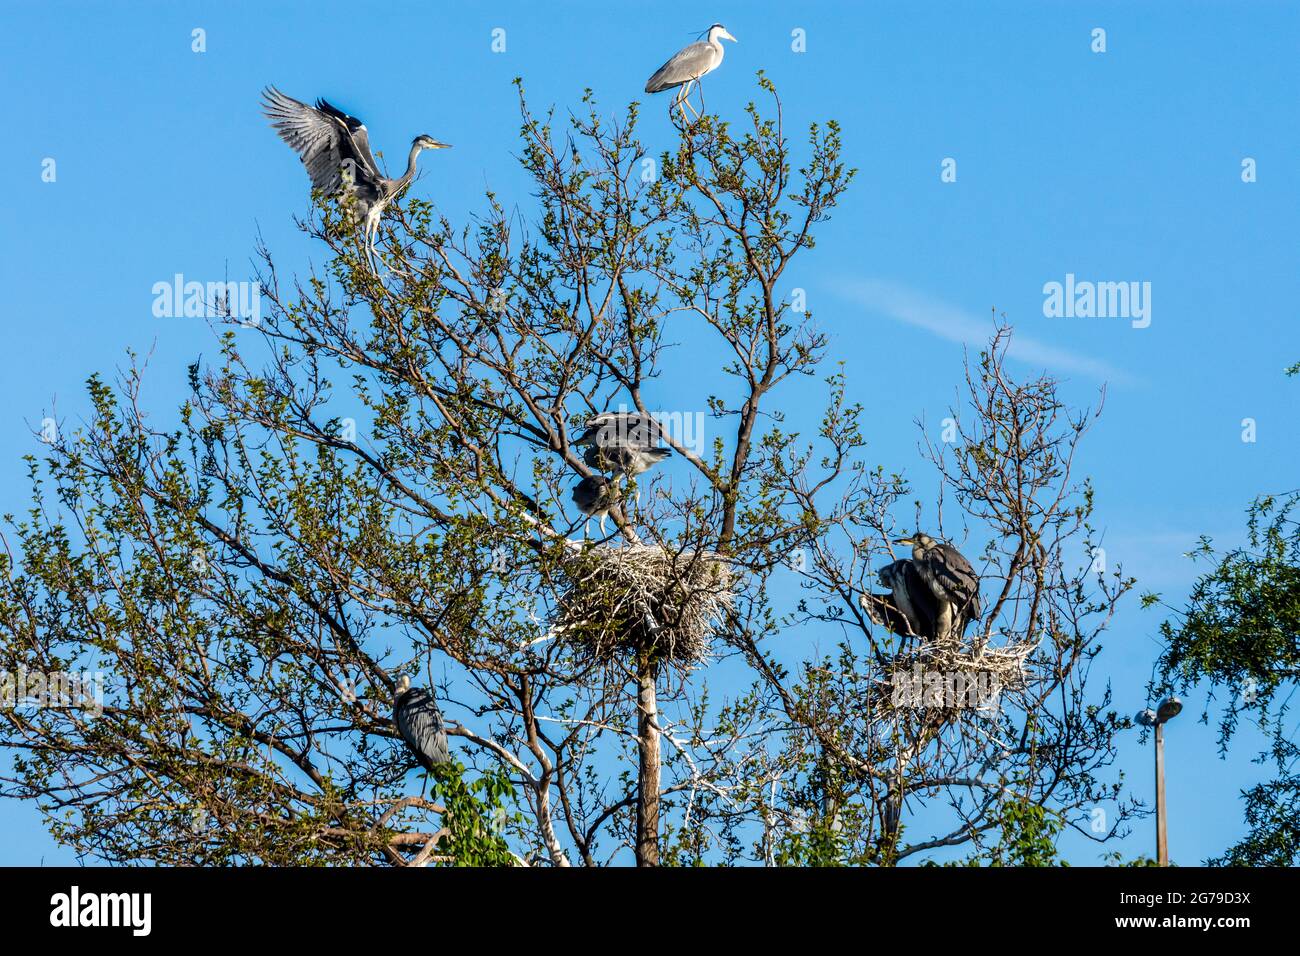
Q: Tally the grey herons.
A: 7